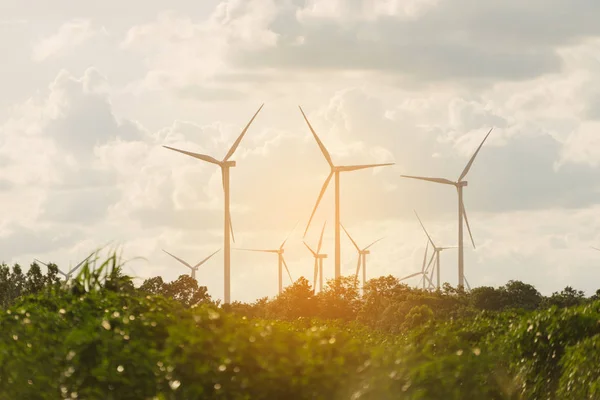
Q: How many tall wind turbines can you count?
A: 3